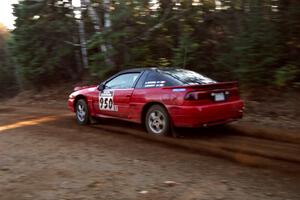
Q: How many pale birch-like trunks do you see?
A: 3